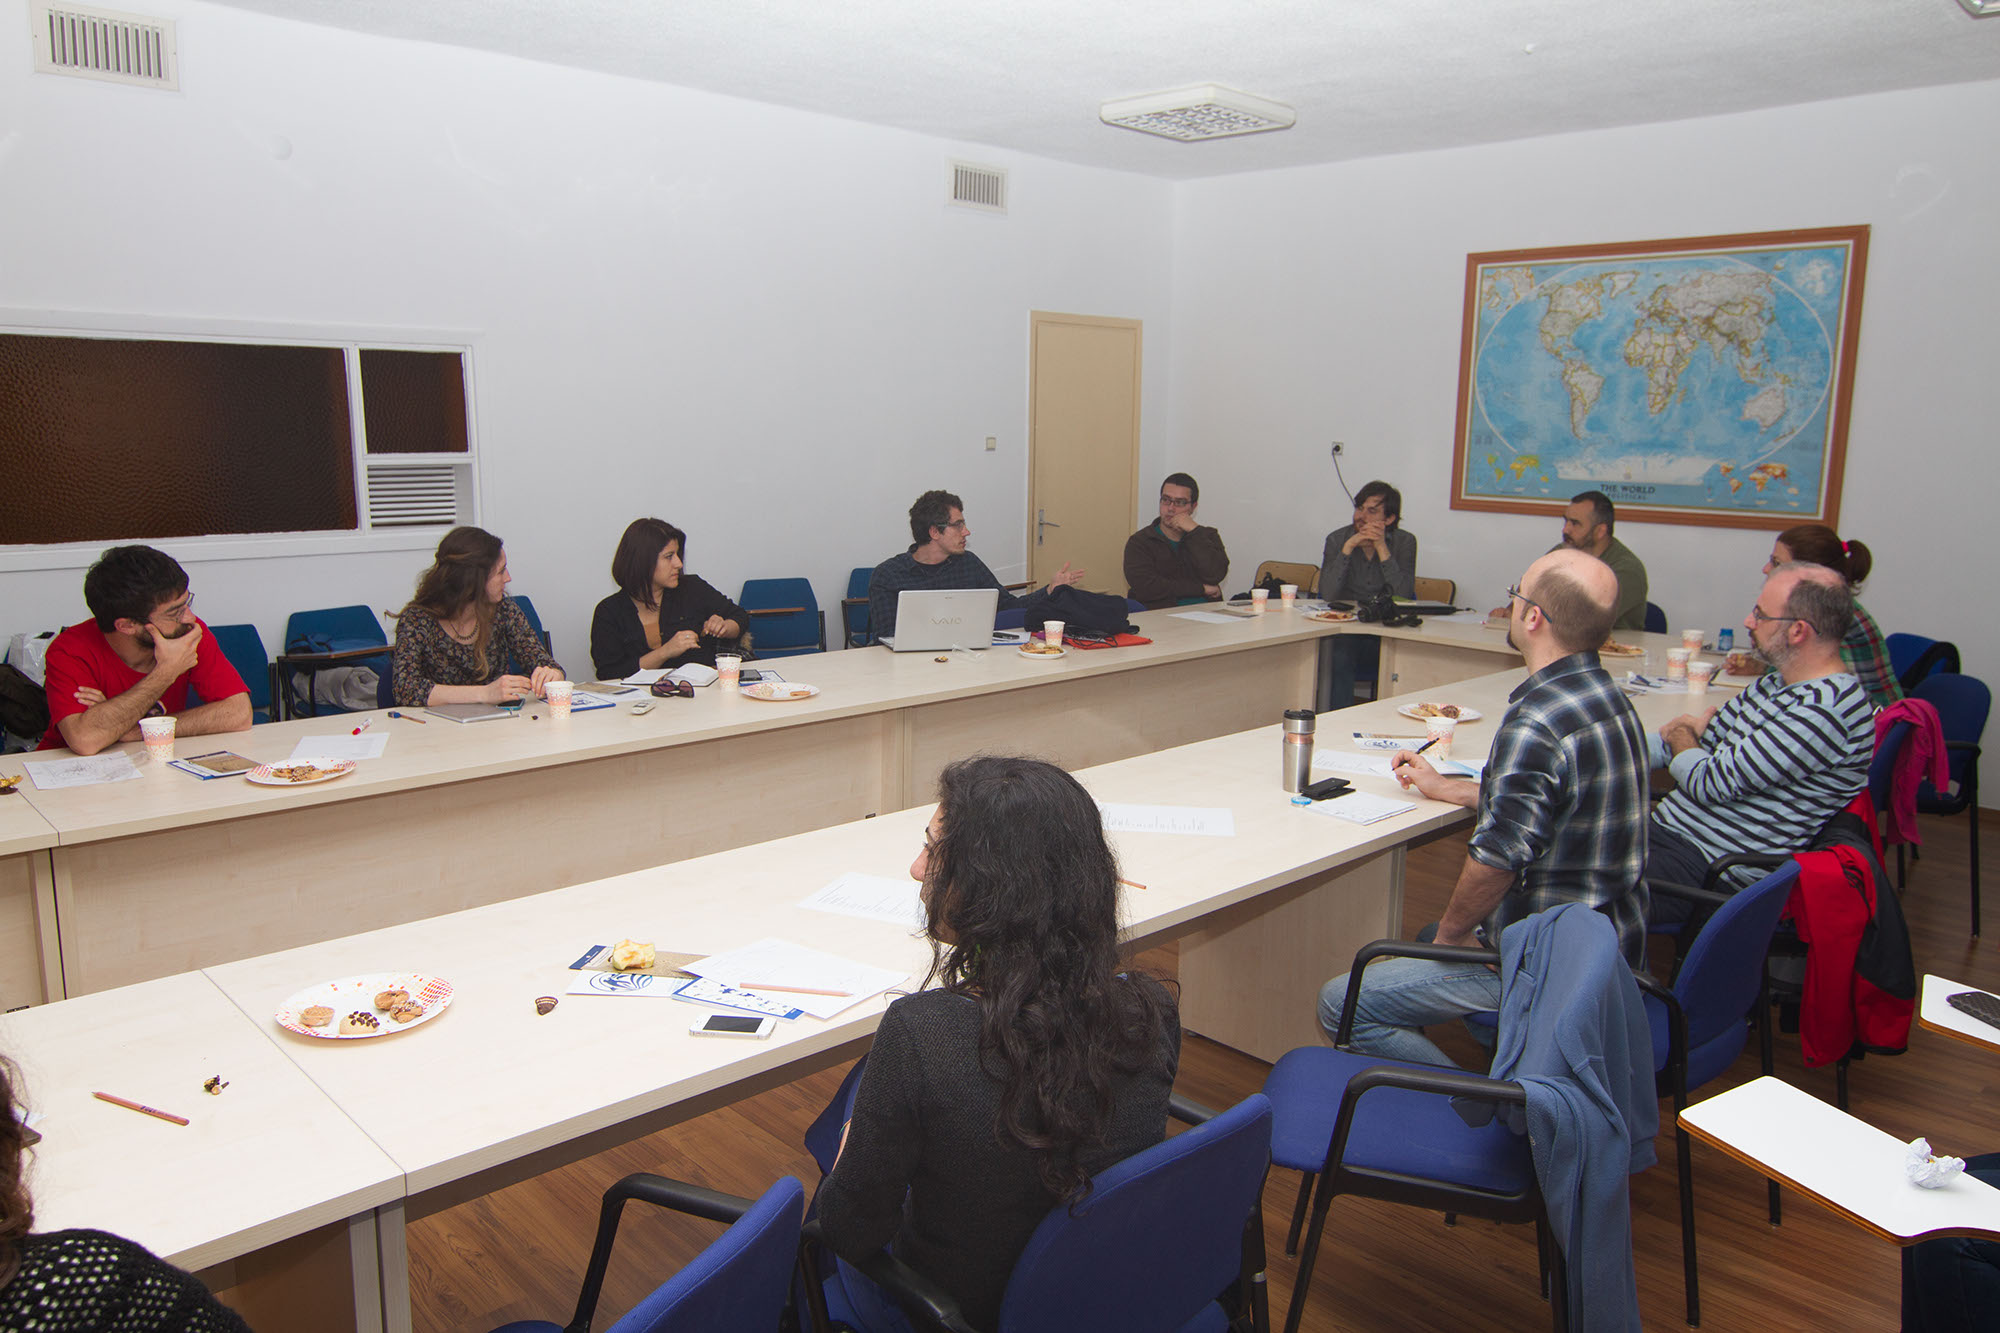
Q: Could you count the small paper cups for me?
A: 10